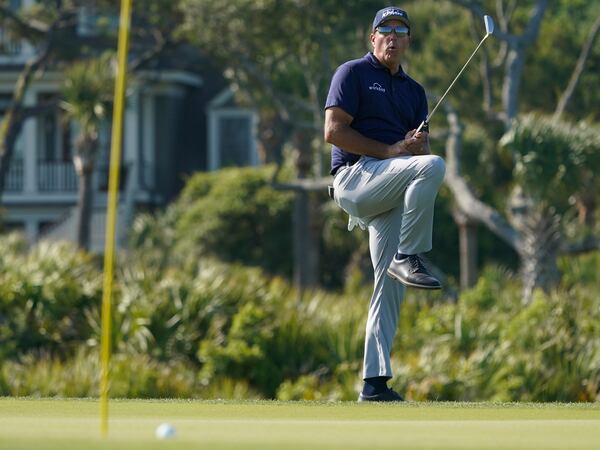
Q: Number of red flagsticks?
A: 0